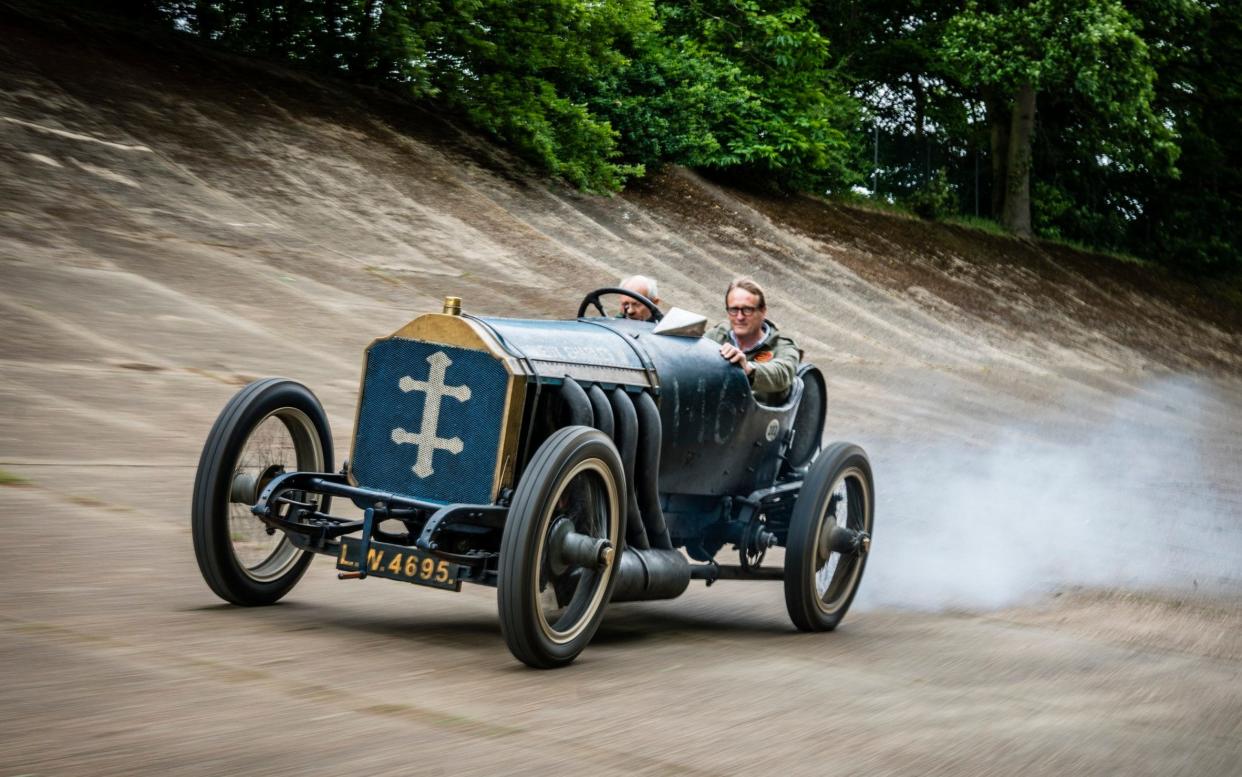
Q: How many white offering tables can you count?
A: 0